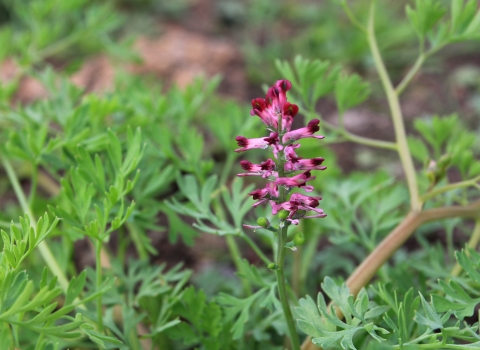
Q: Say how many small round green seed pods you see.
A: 4